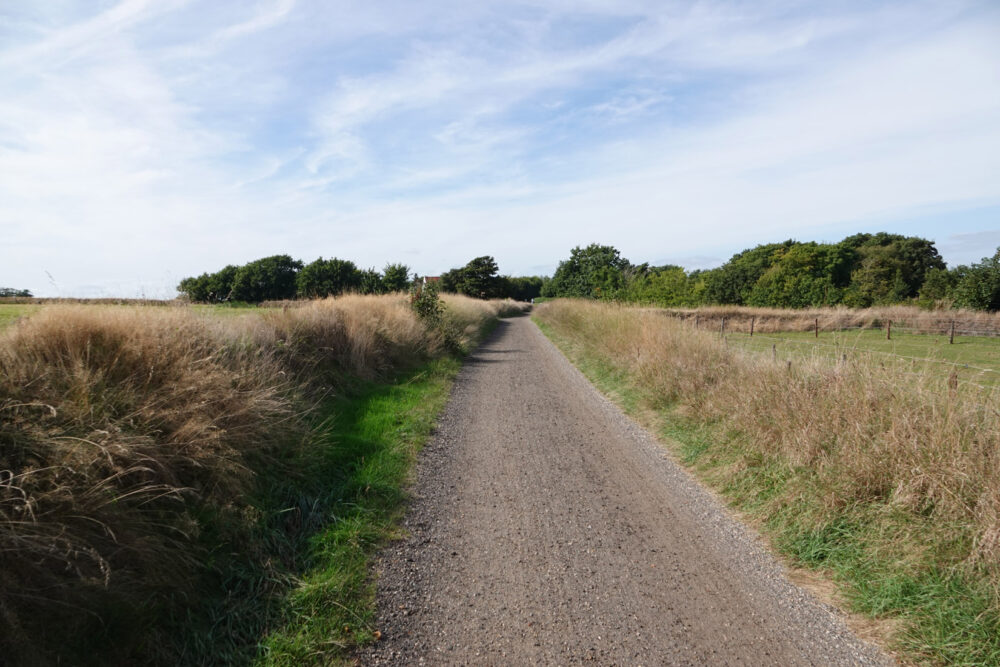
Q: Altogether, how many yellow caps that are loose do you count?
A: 0